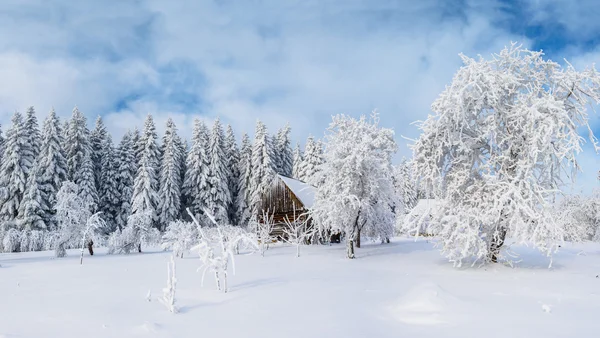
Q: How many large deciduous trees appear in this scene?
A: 2